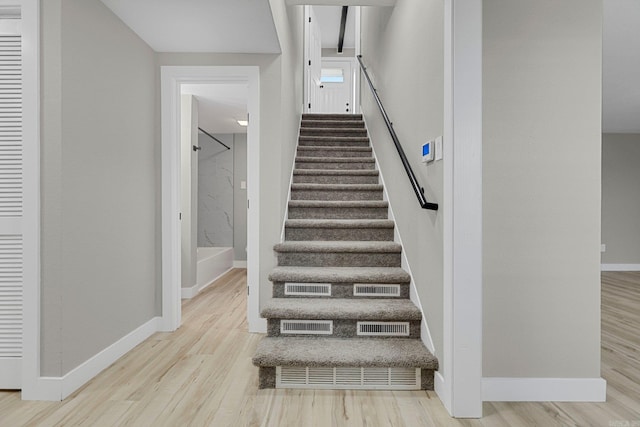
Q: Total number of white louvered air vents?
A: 5